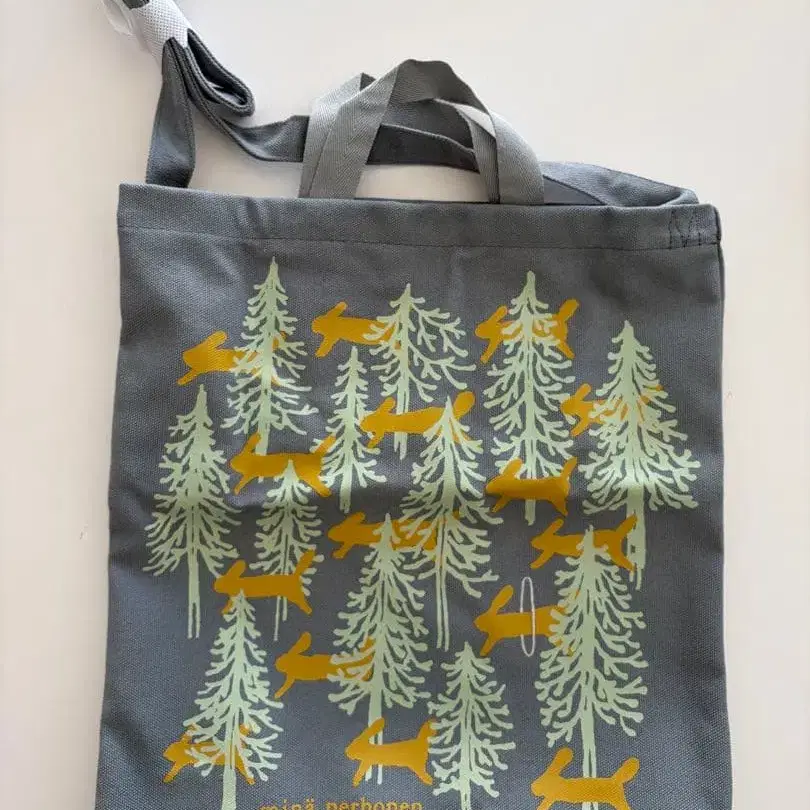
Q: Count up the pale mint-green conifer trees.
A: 12